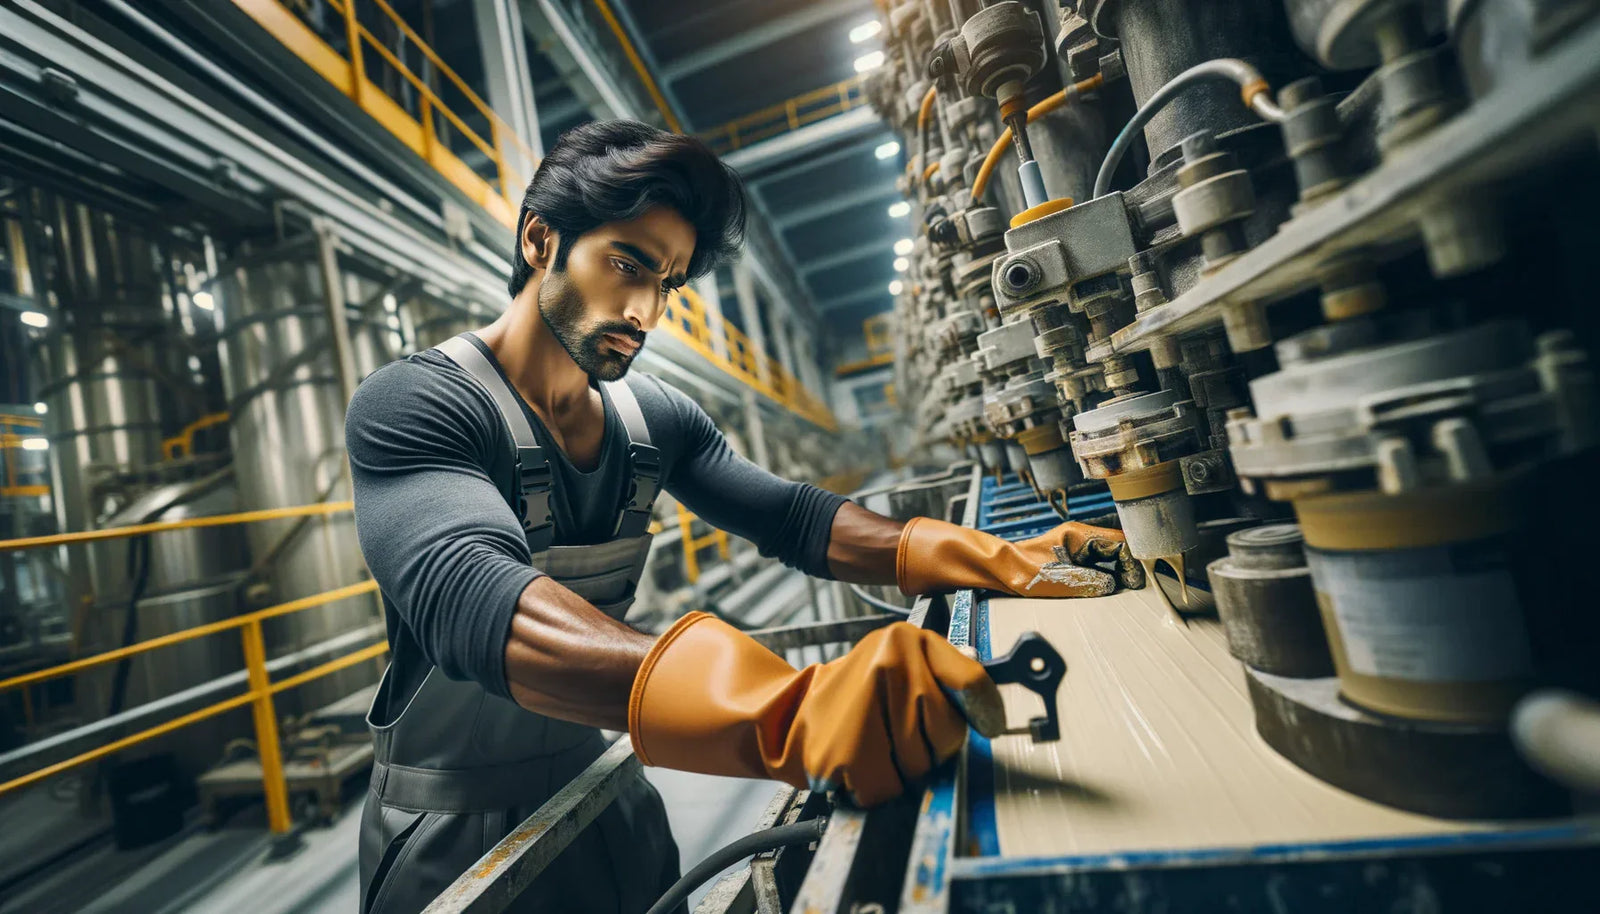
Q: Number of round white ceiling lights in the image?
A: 7